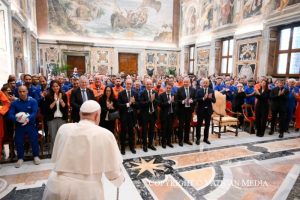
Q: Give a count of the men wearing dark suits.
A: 7